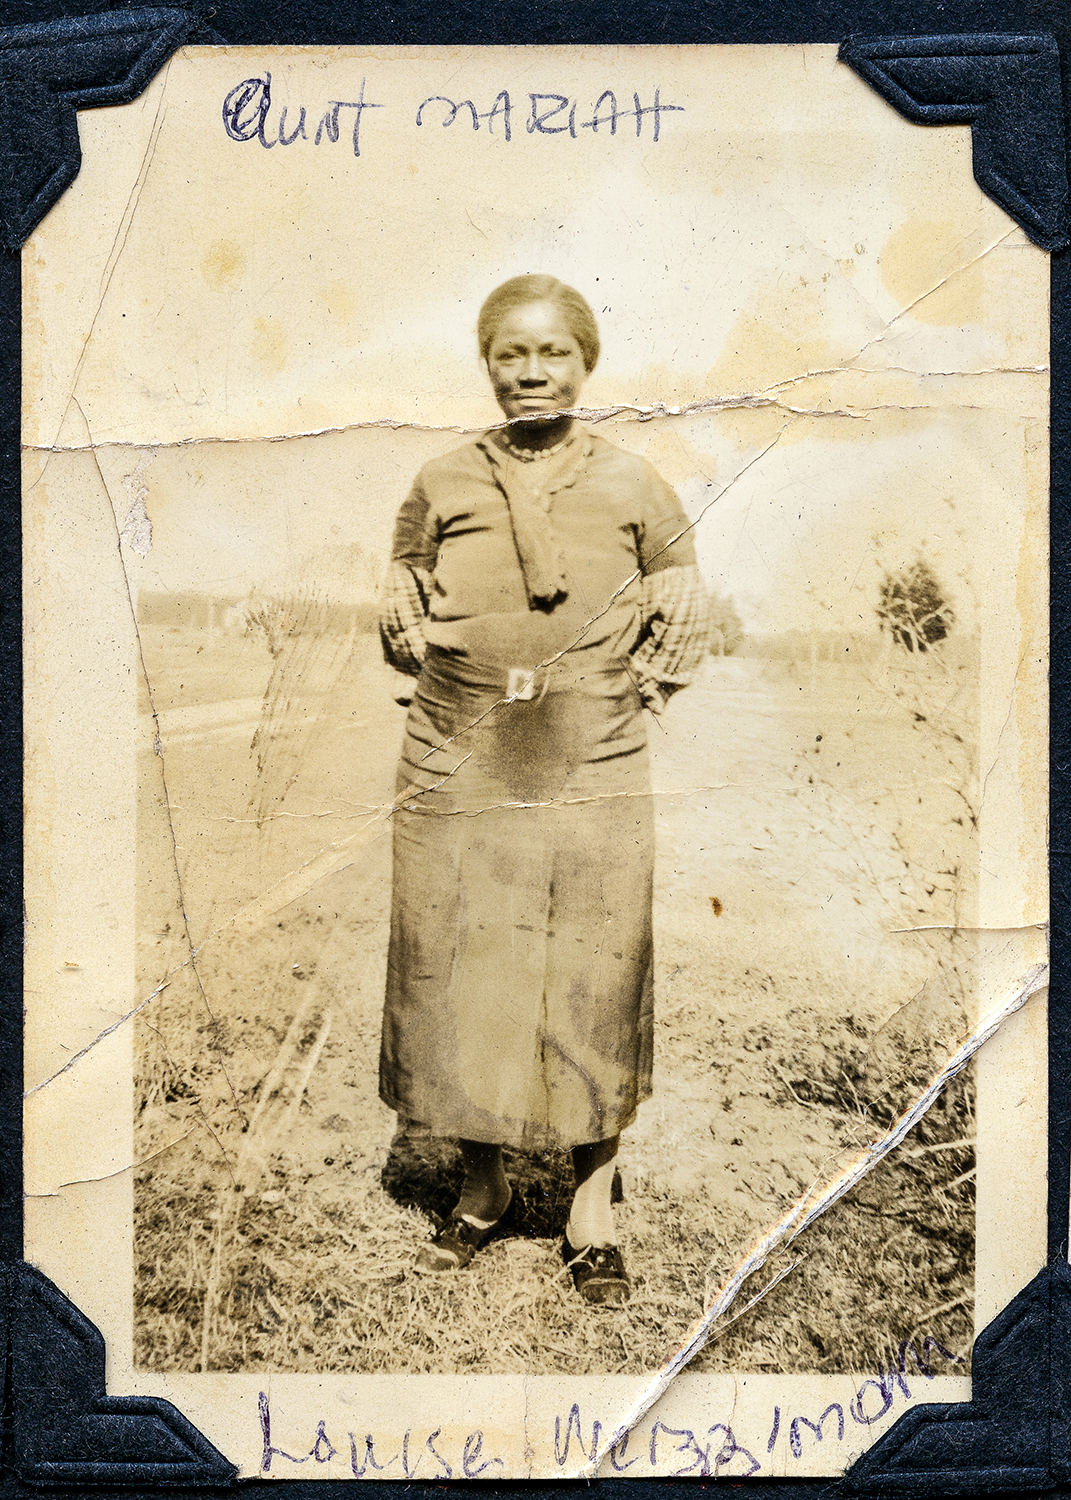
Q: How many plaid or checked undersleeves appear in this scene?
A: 2